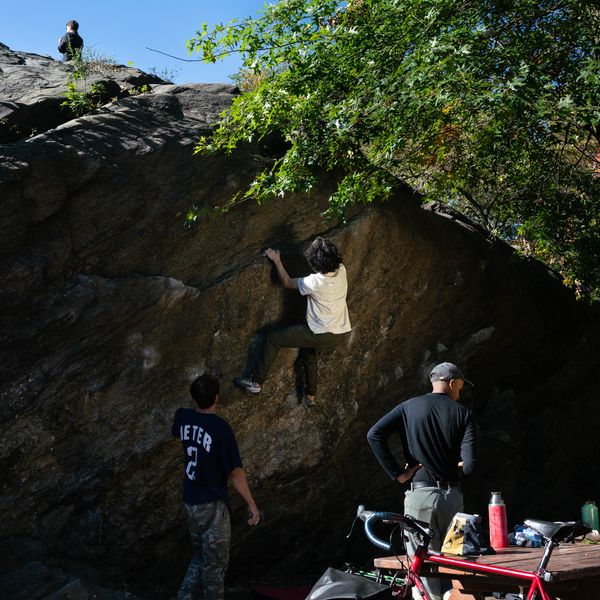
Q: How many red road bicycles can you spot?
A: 1